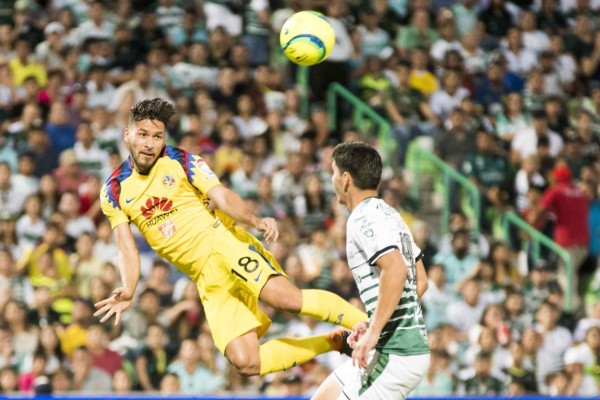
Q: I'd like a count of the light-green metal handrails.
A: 3